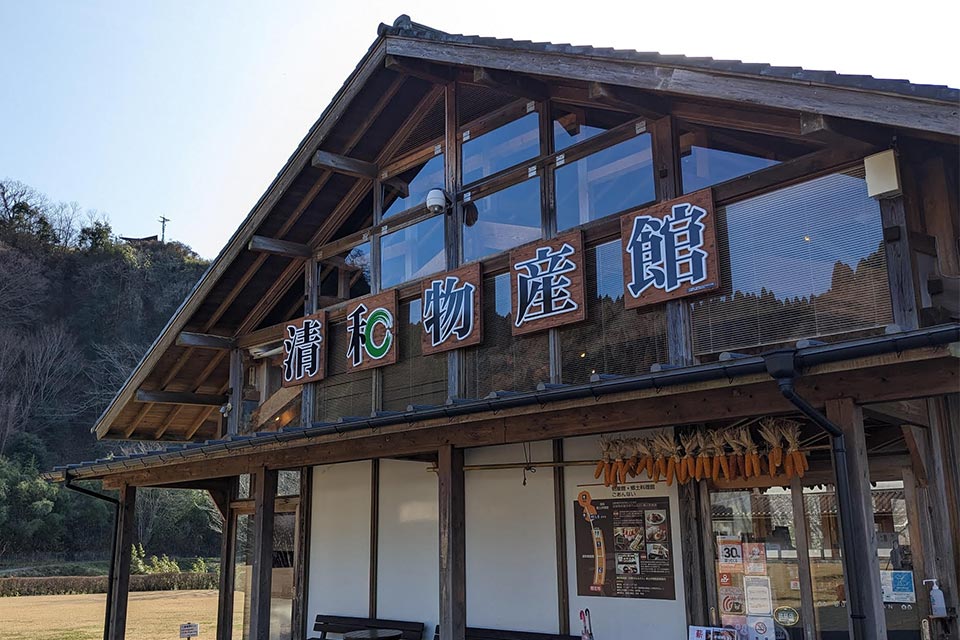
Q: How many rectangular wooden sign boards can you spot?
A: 5